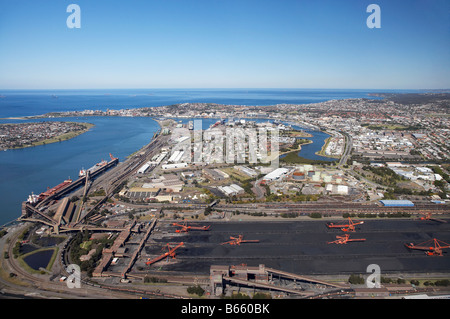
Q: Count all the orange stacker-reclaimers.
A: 7